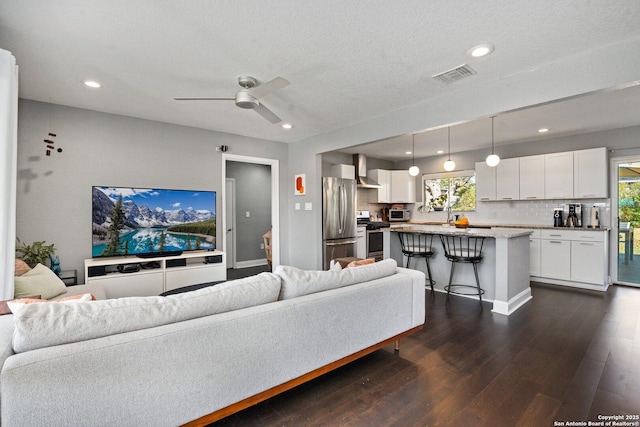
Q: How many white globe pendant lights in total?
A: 3